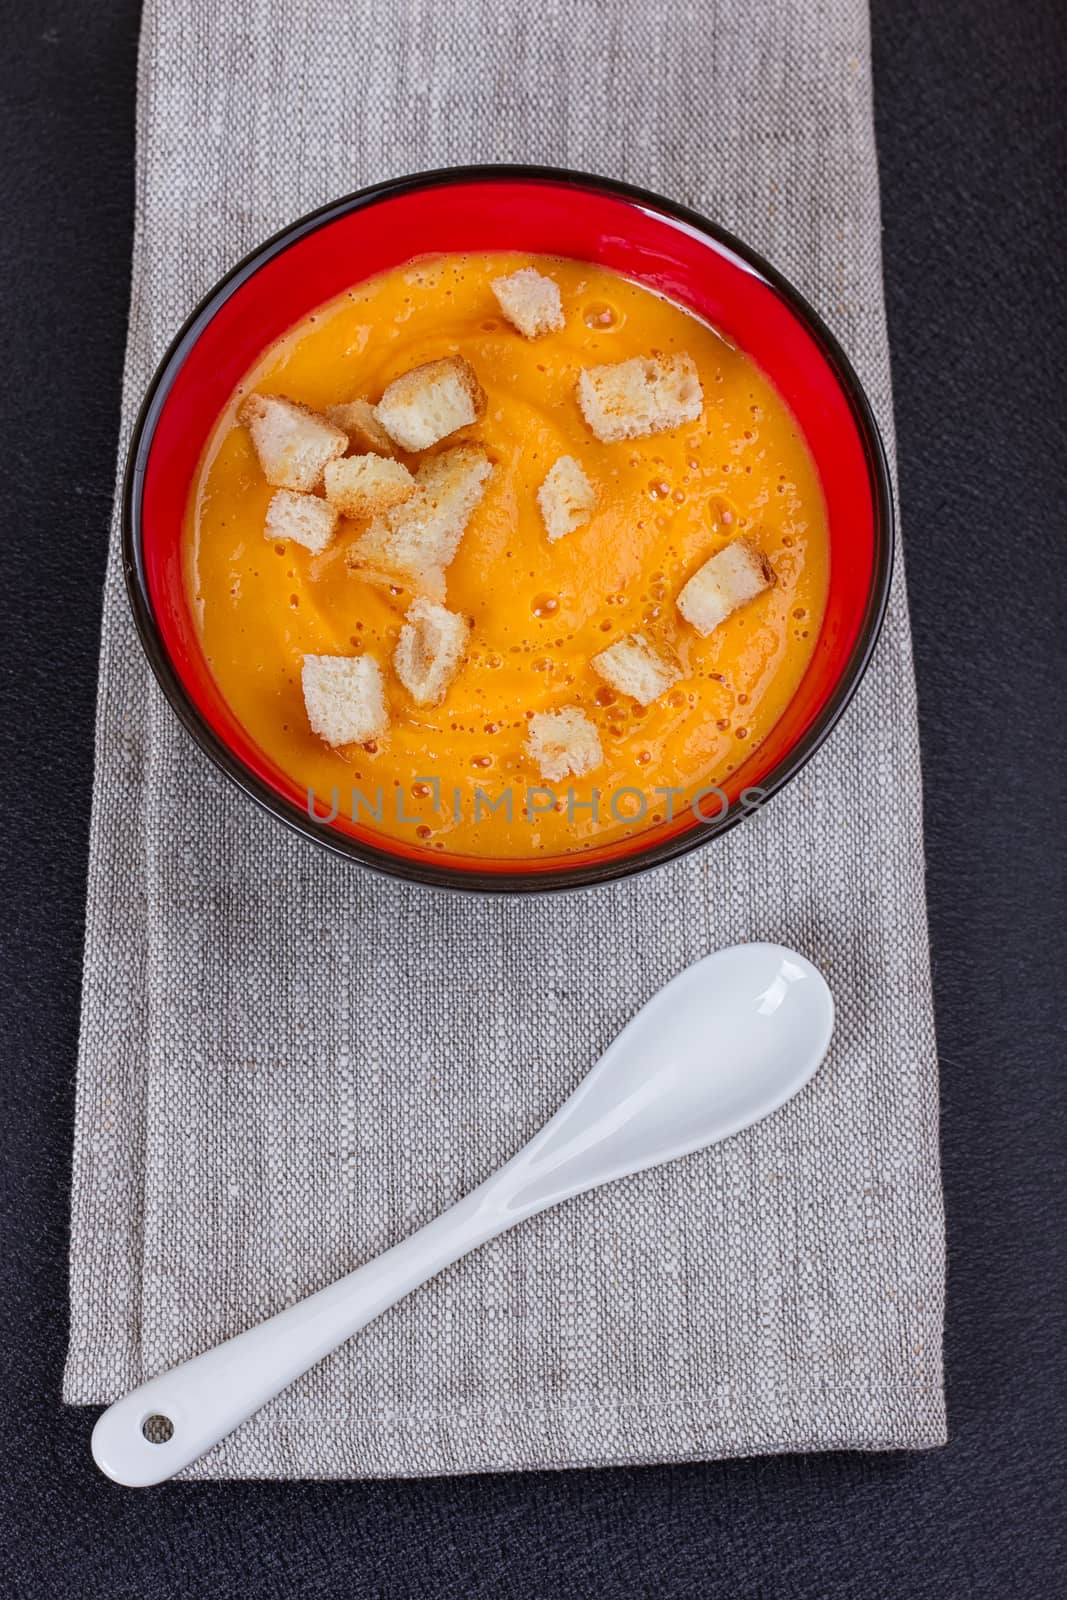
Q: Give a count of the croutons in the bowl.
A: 14